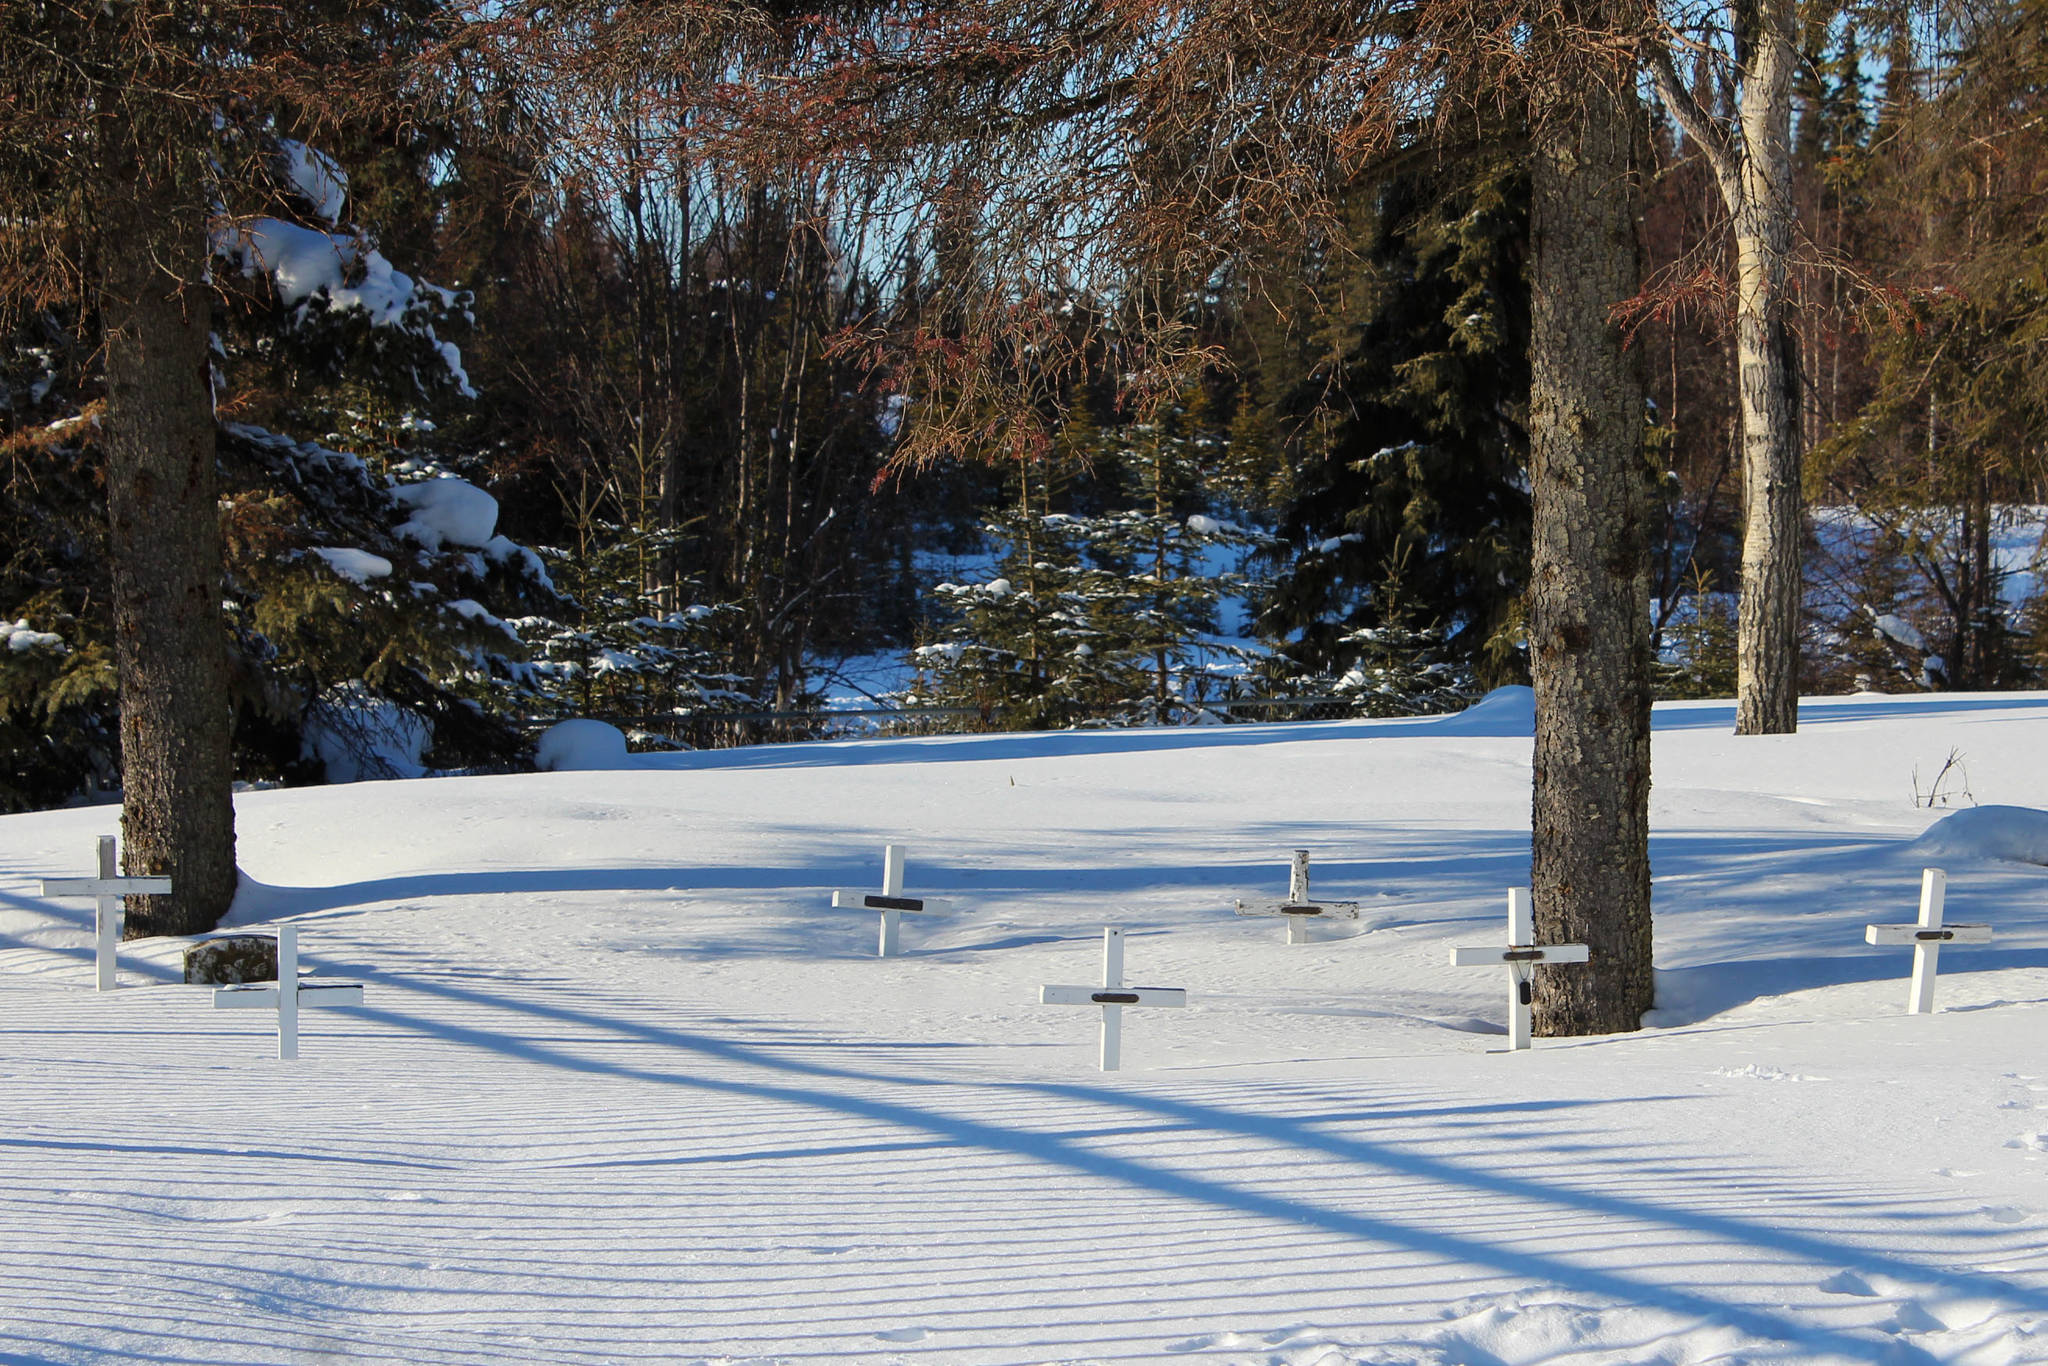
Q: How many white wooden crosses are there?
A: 7